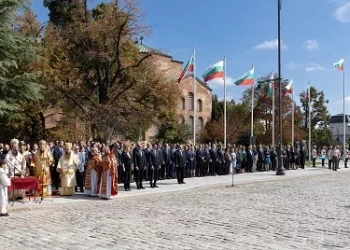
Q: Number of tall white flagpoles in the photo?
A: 7